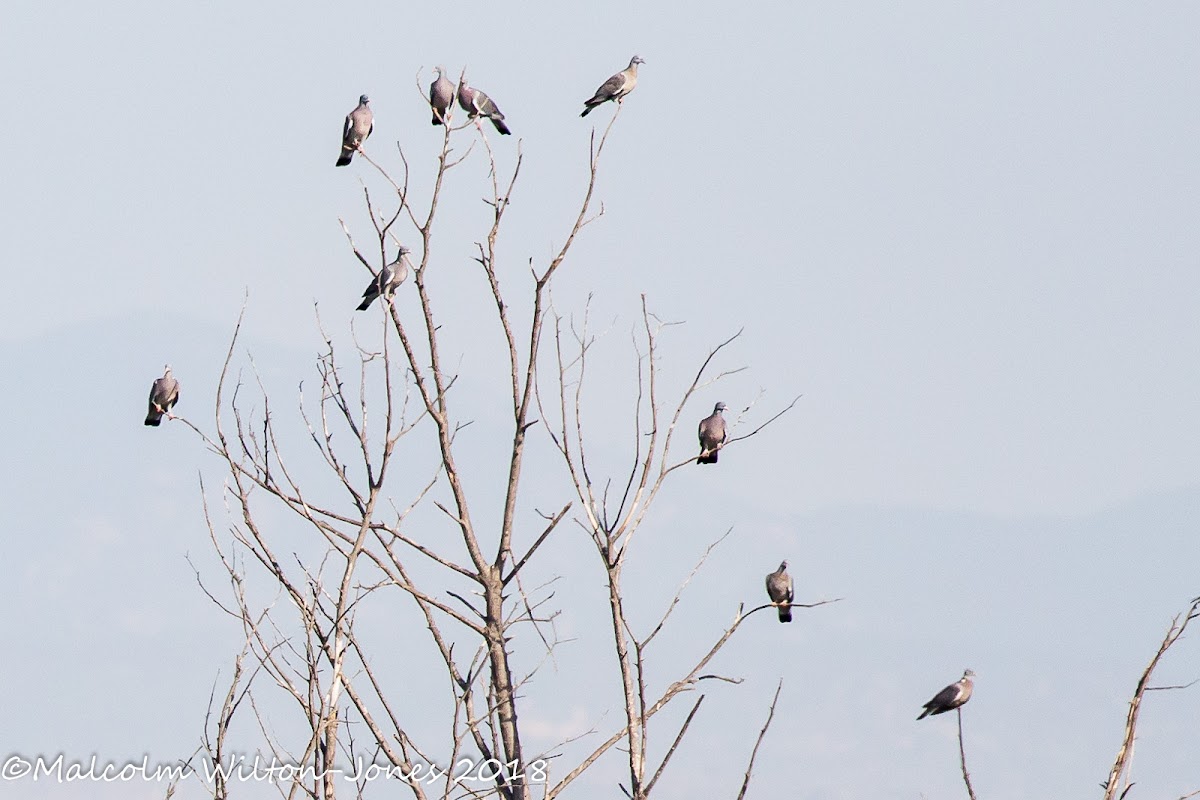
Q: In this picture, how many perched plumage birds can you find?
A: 9